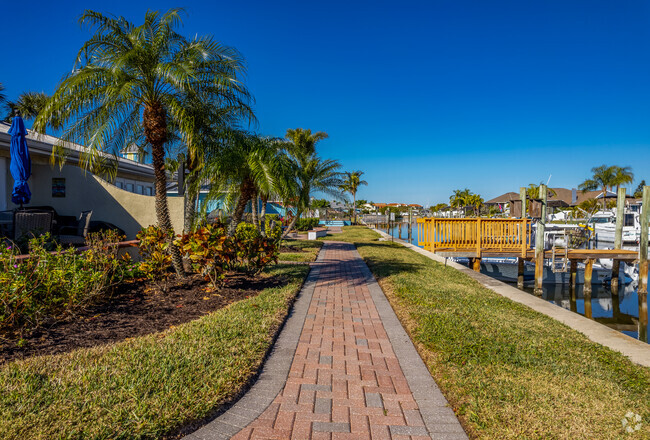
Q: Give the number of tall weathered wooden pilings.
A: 4